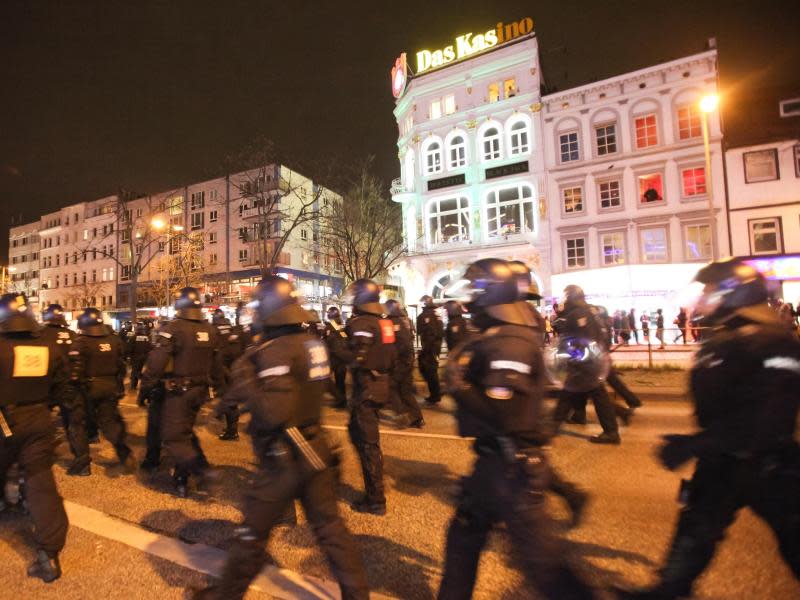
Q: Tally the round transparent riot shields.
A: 1